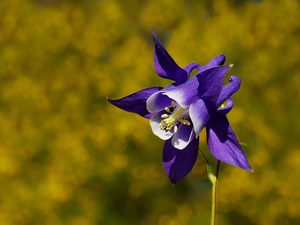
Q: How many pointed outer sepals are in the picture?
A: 5